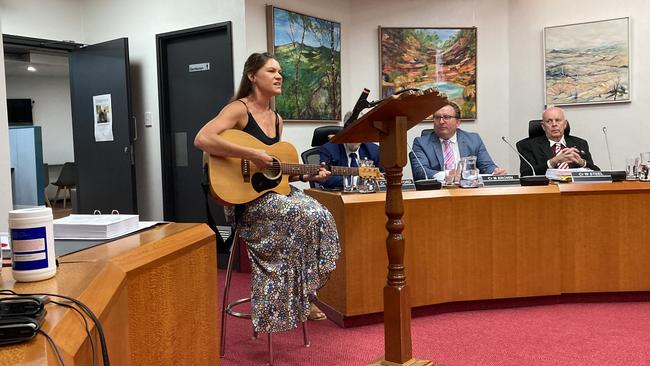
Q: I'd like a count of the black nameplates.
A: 3